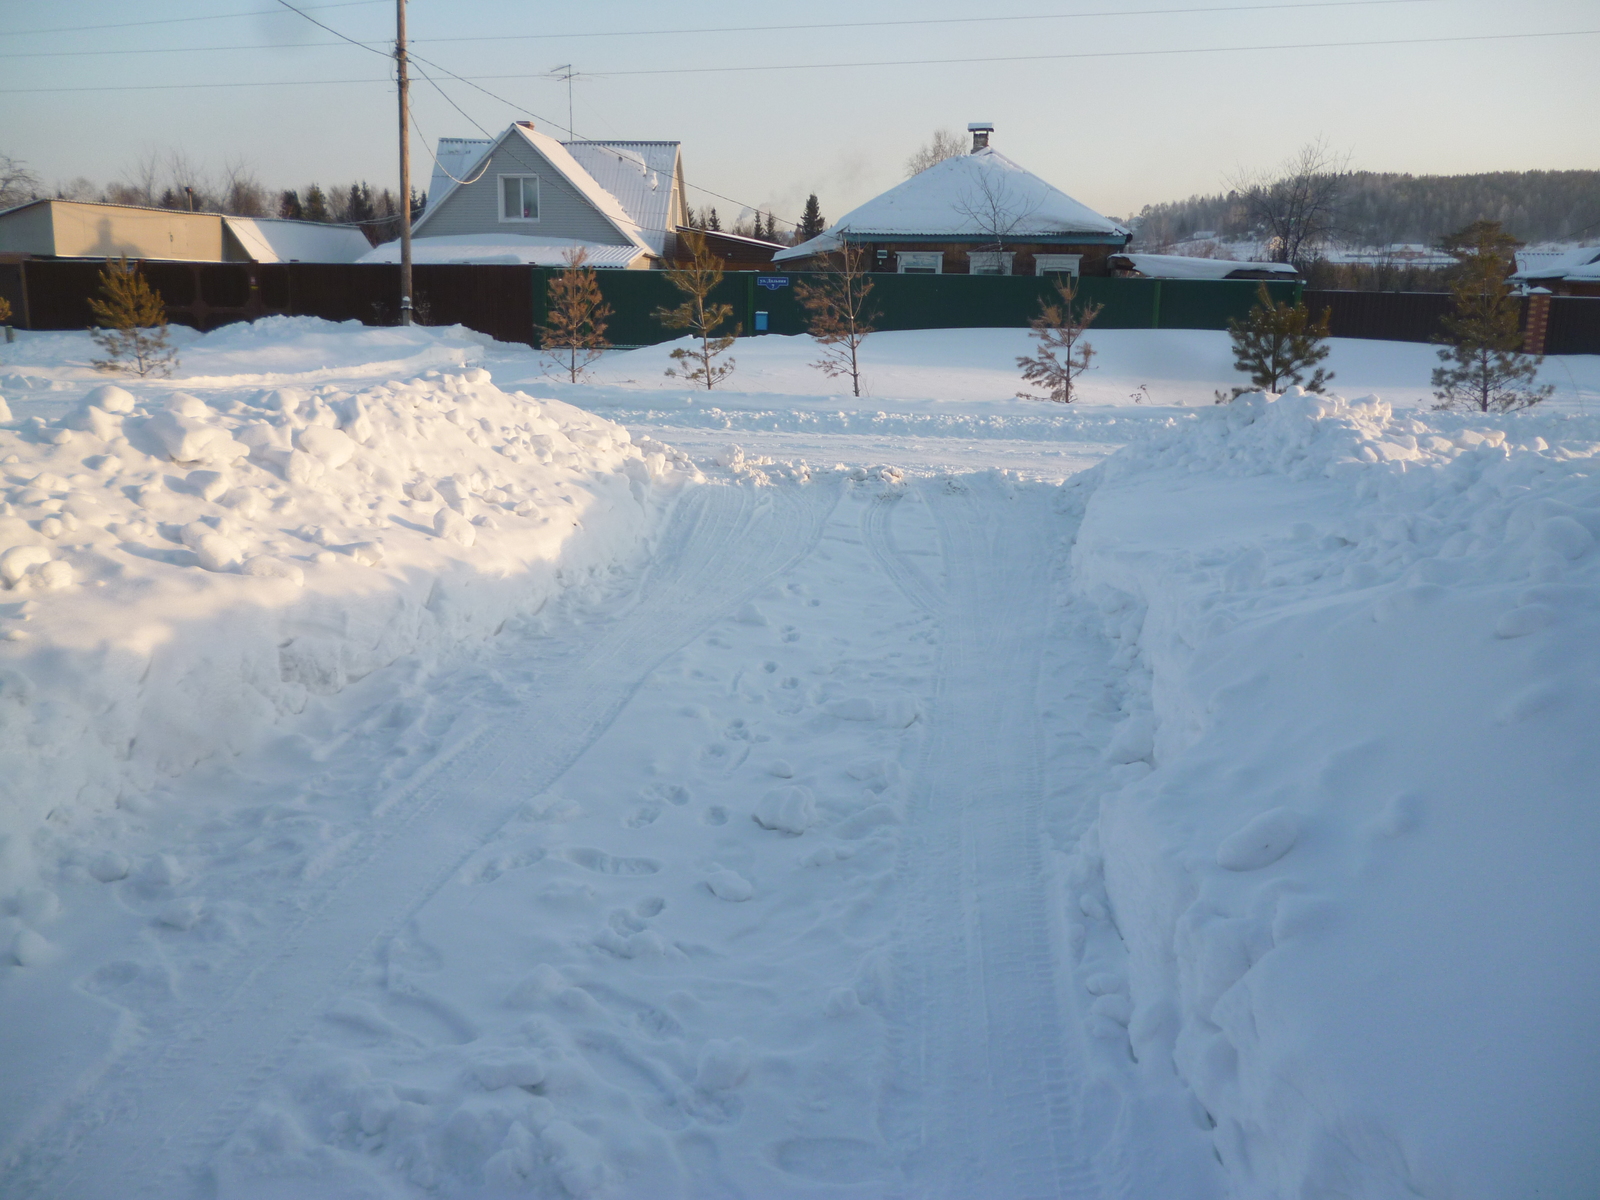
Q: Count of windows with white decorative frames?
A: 3